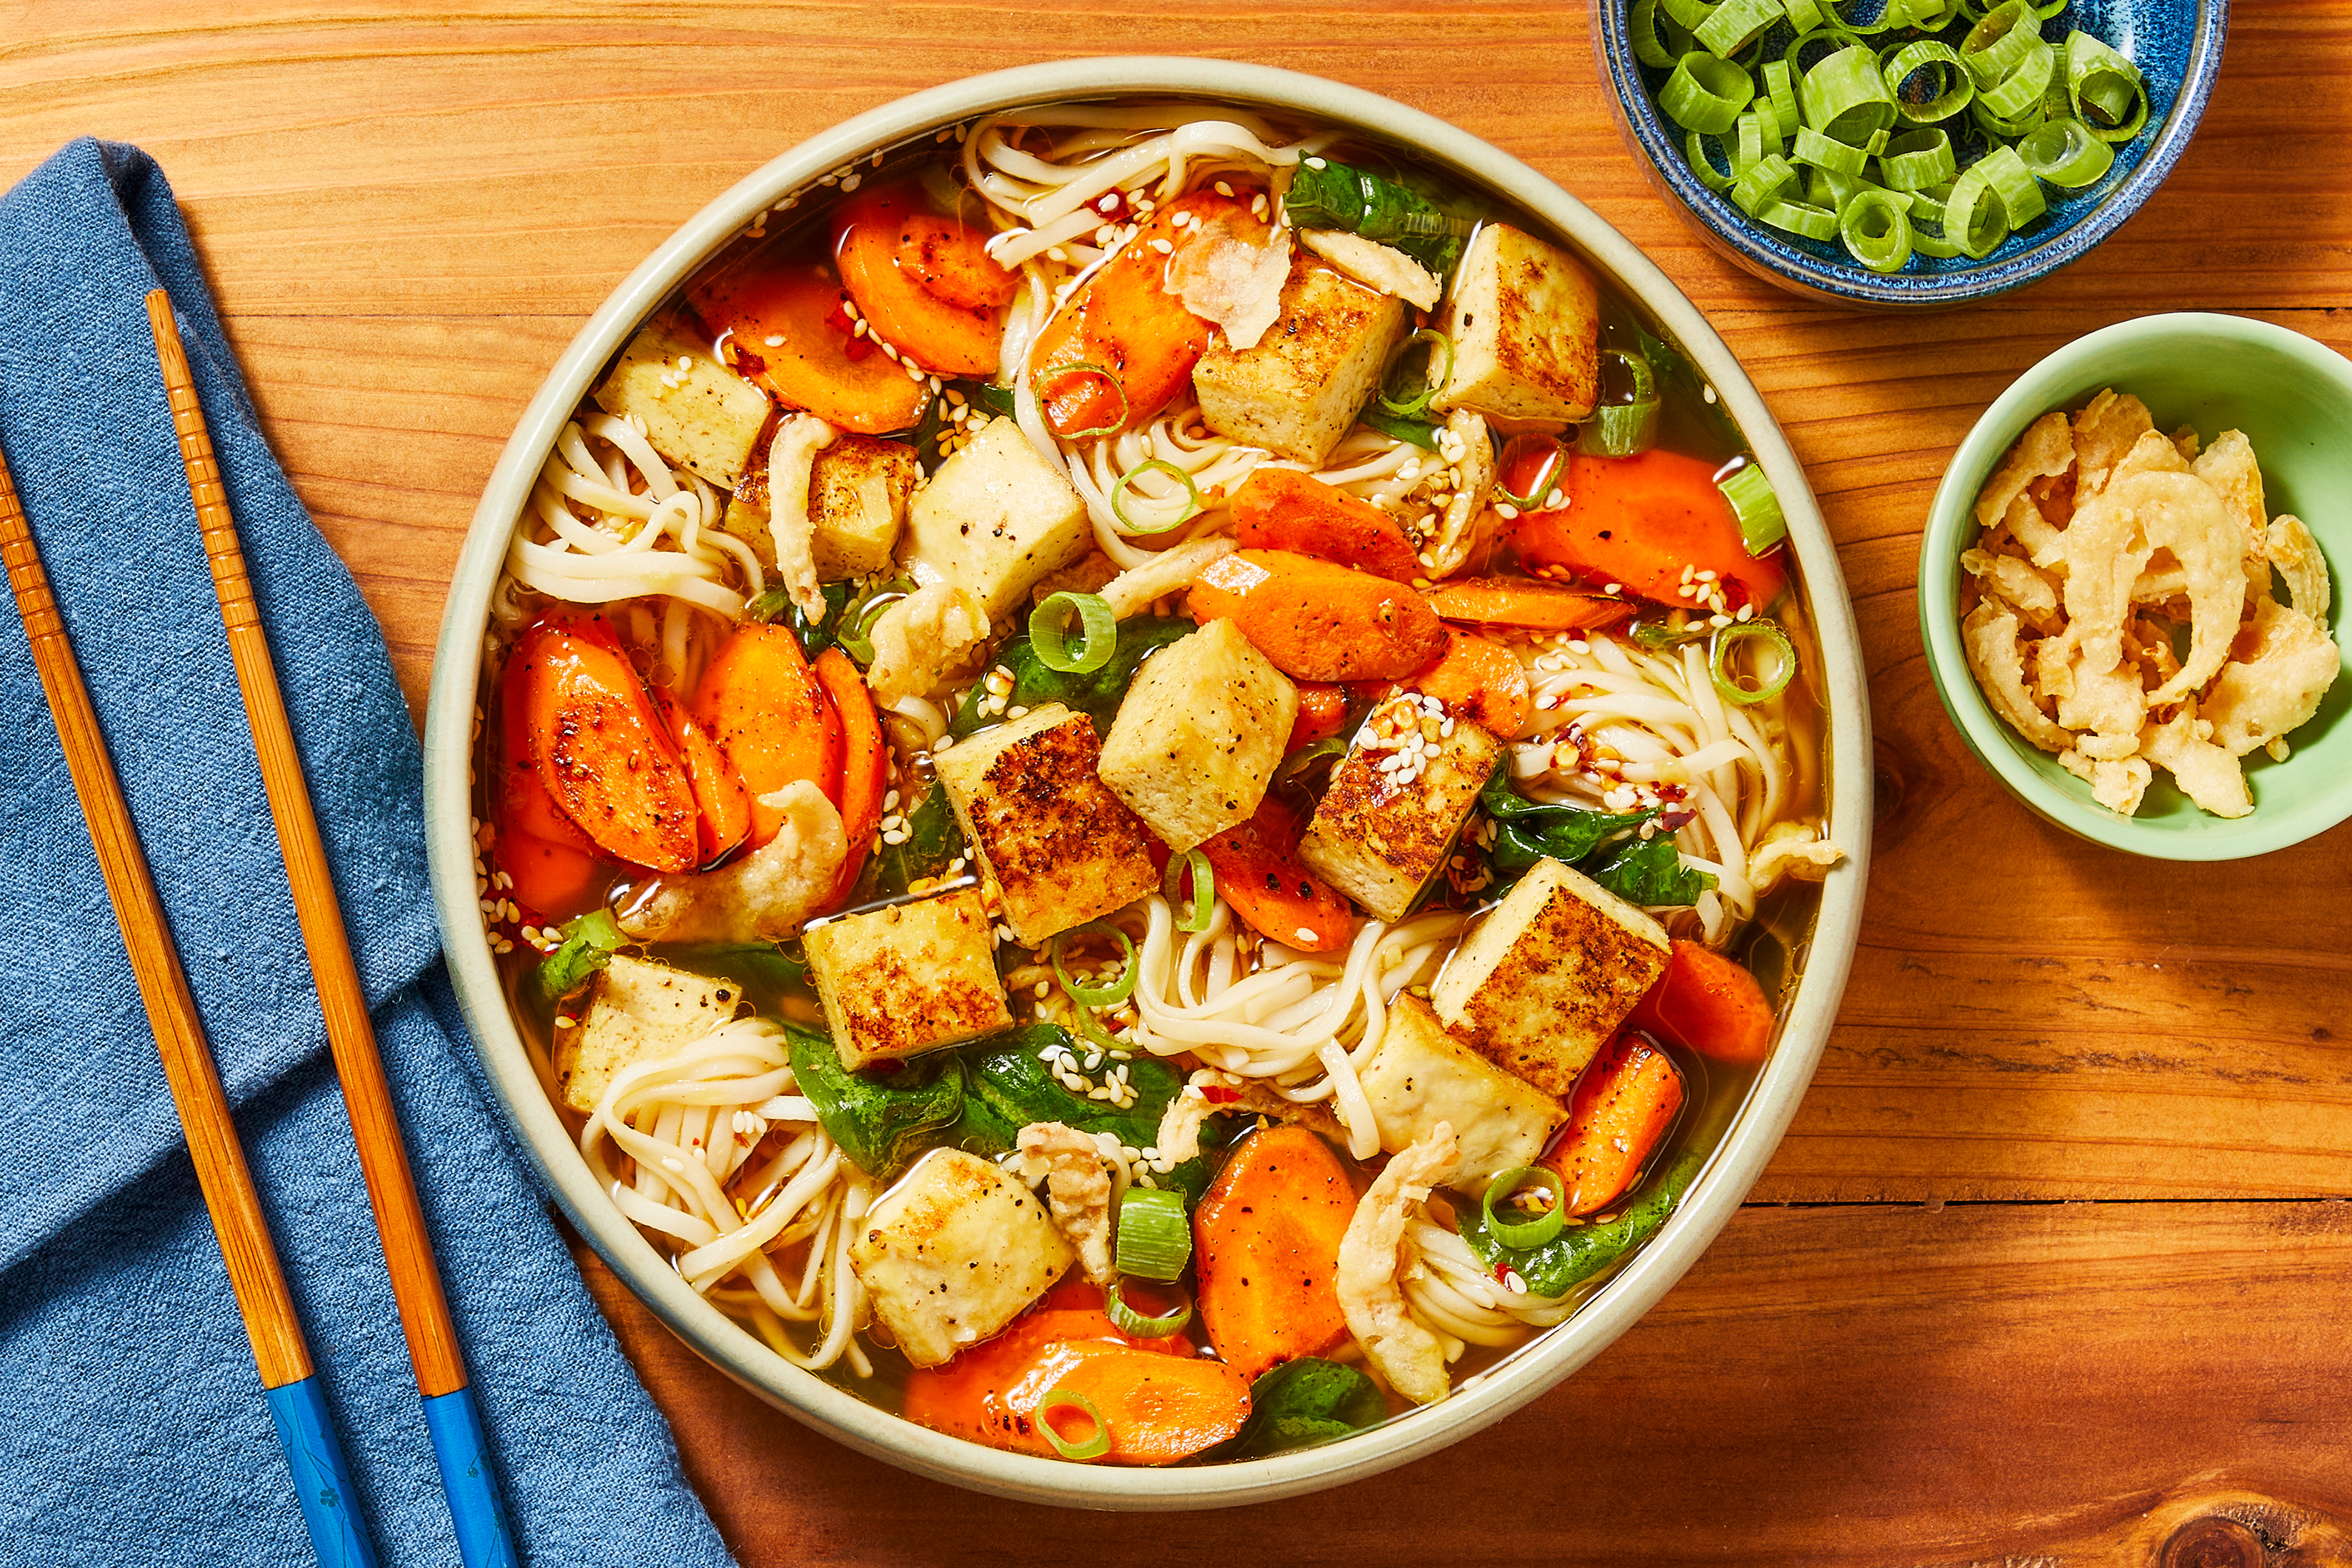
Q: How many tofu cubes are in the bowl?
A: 13